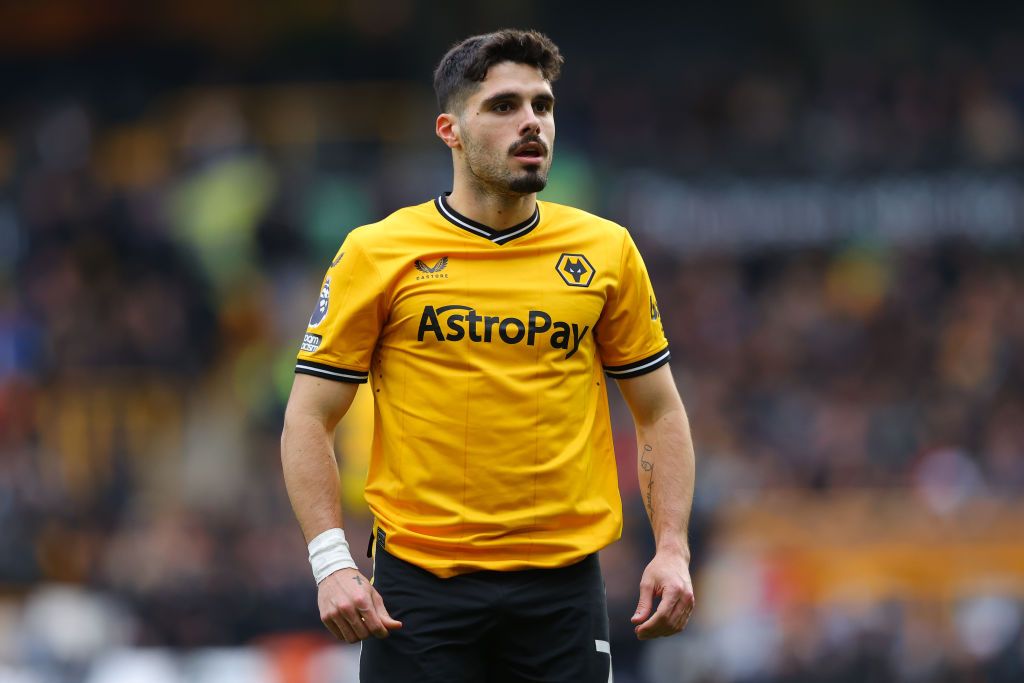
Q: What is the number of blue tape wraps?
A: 0